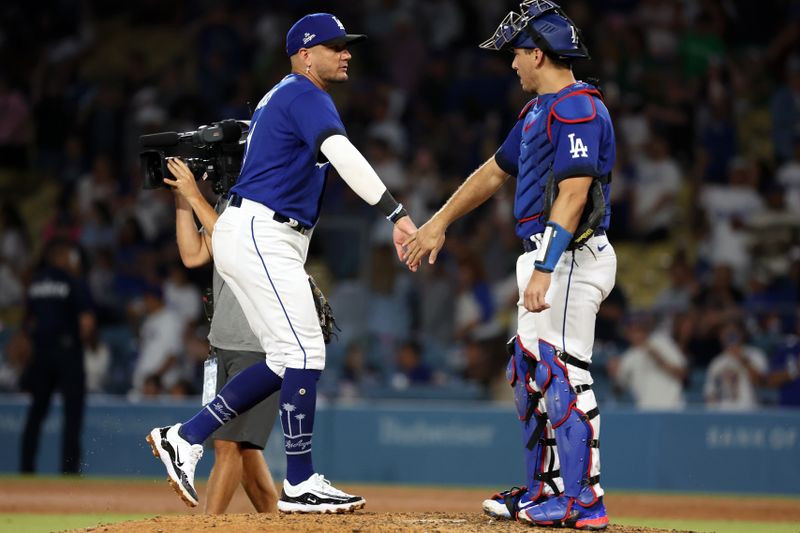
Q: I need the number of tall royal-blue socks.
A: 2